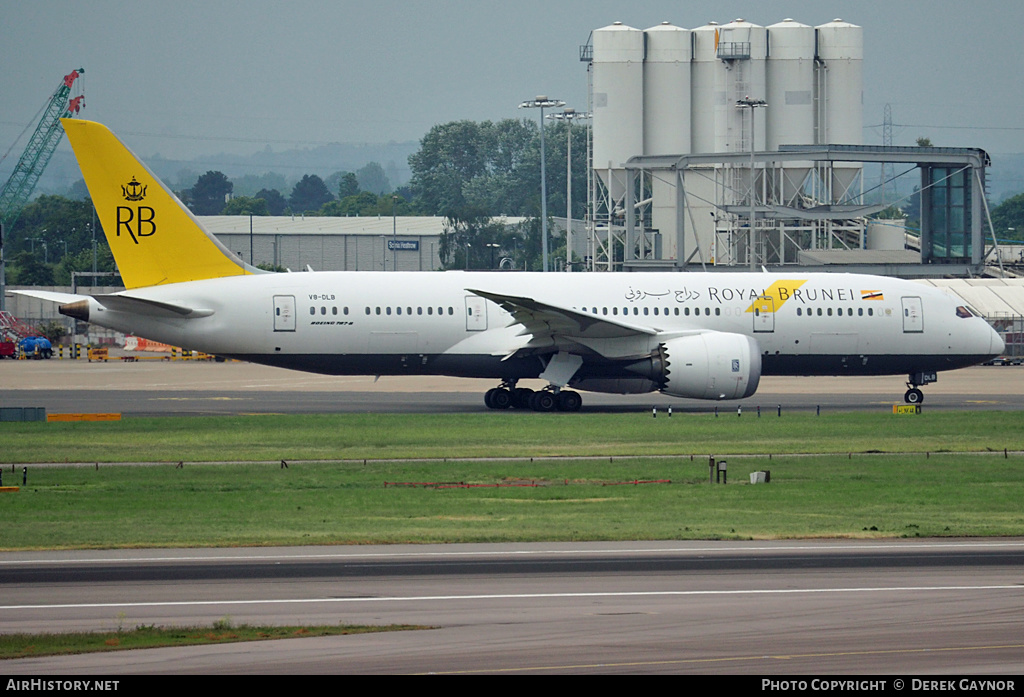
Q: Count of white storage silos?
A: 6